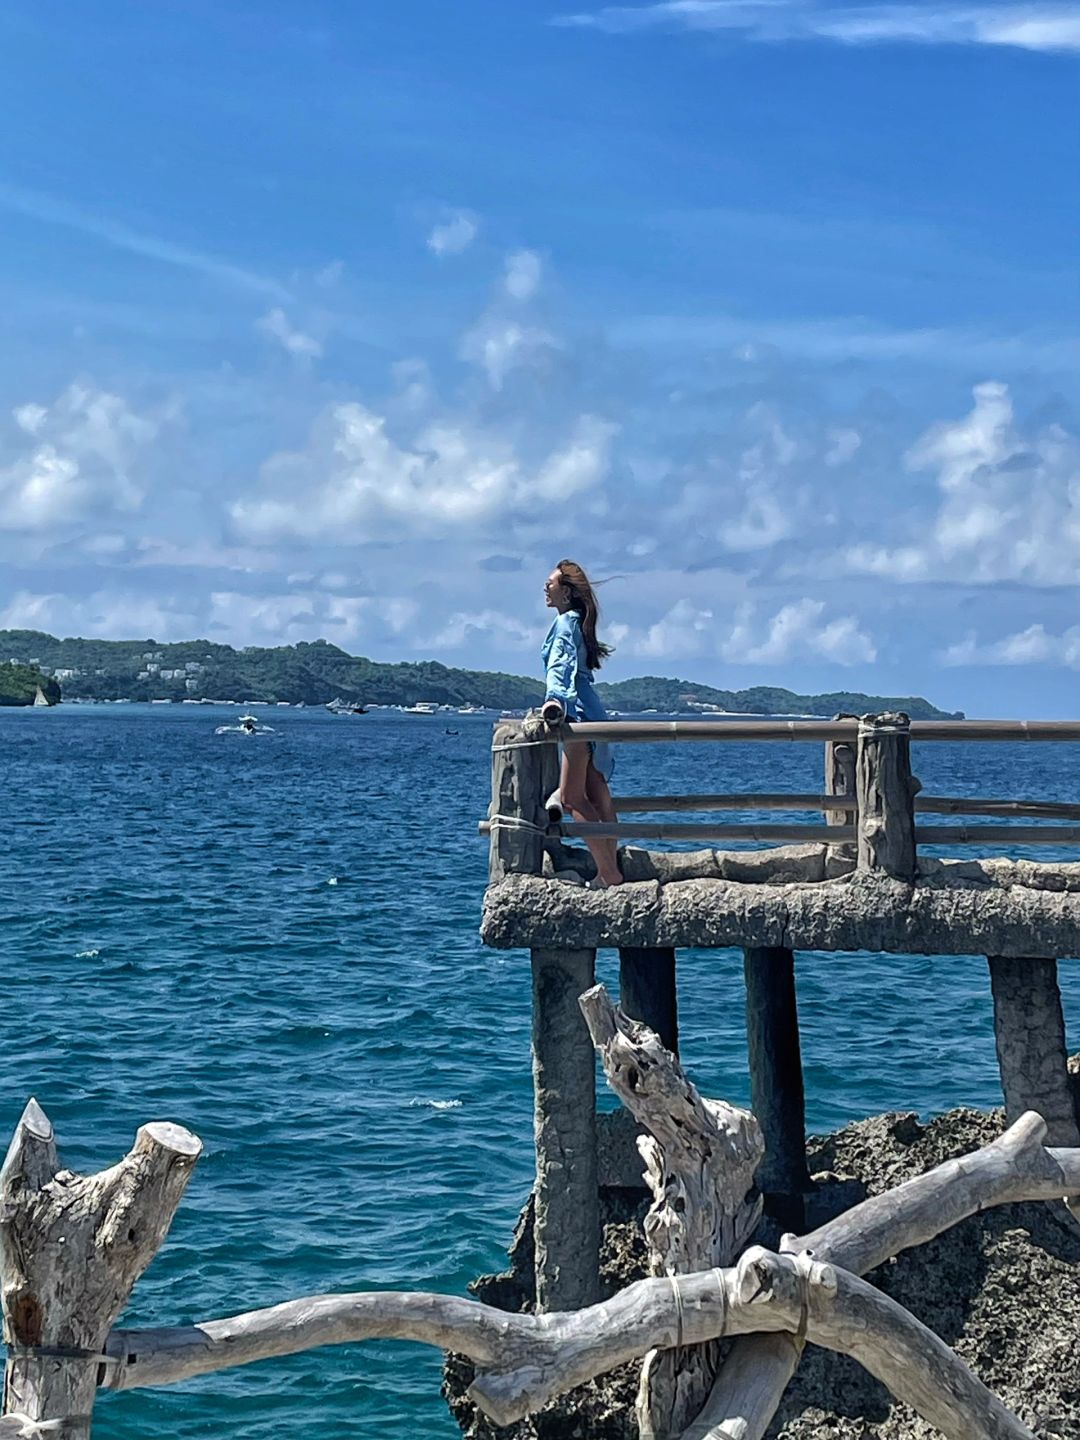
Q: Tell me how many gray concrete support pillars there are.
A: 4